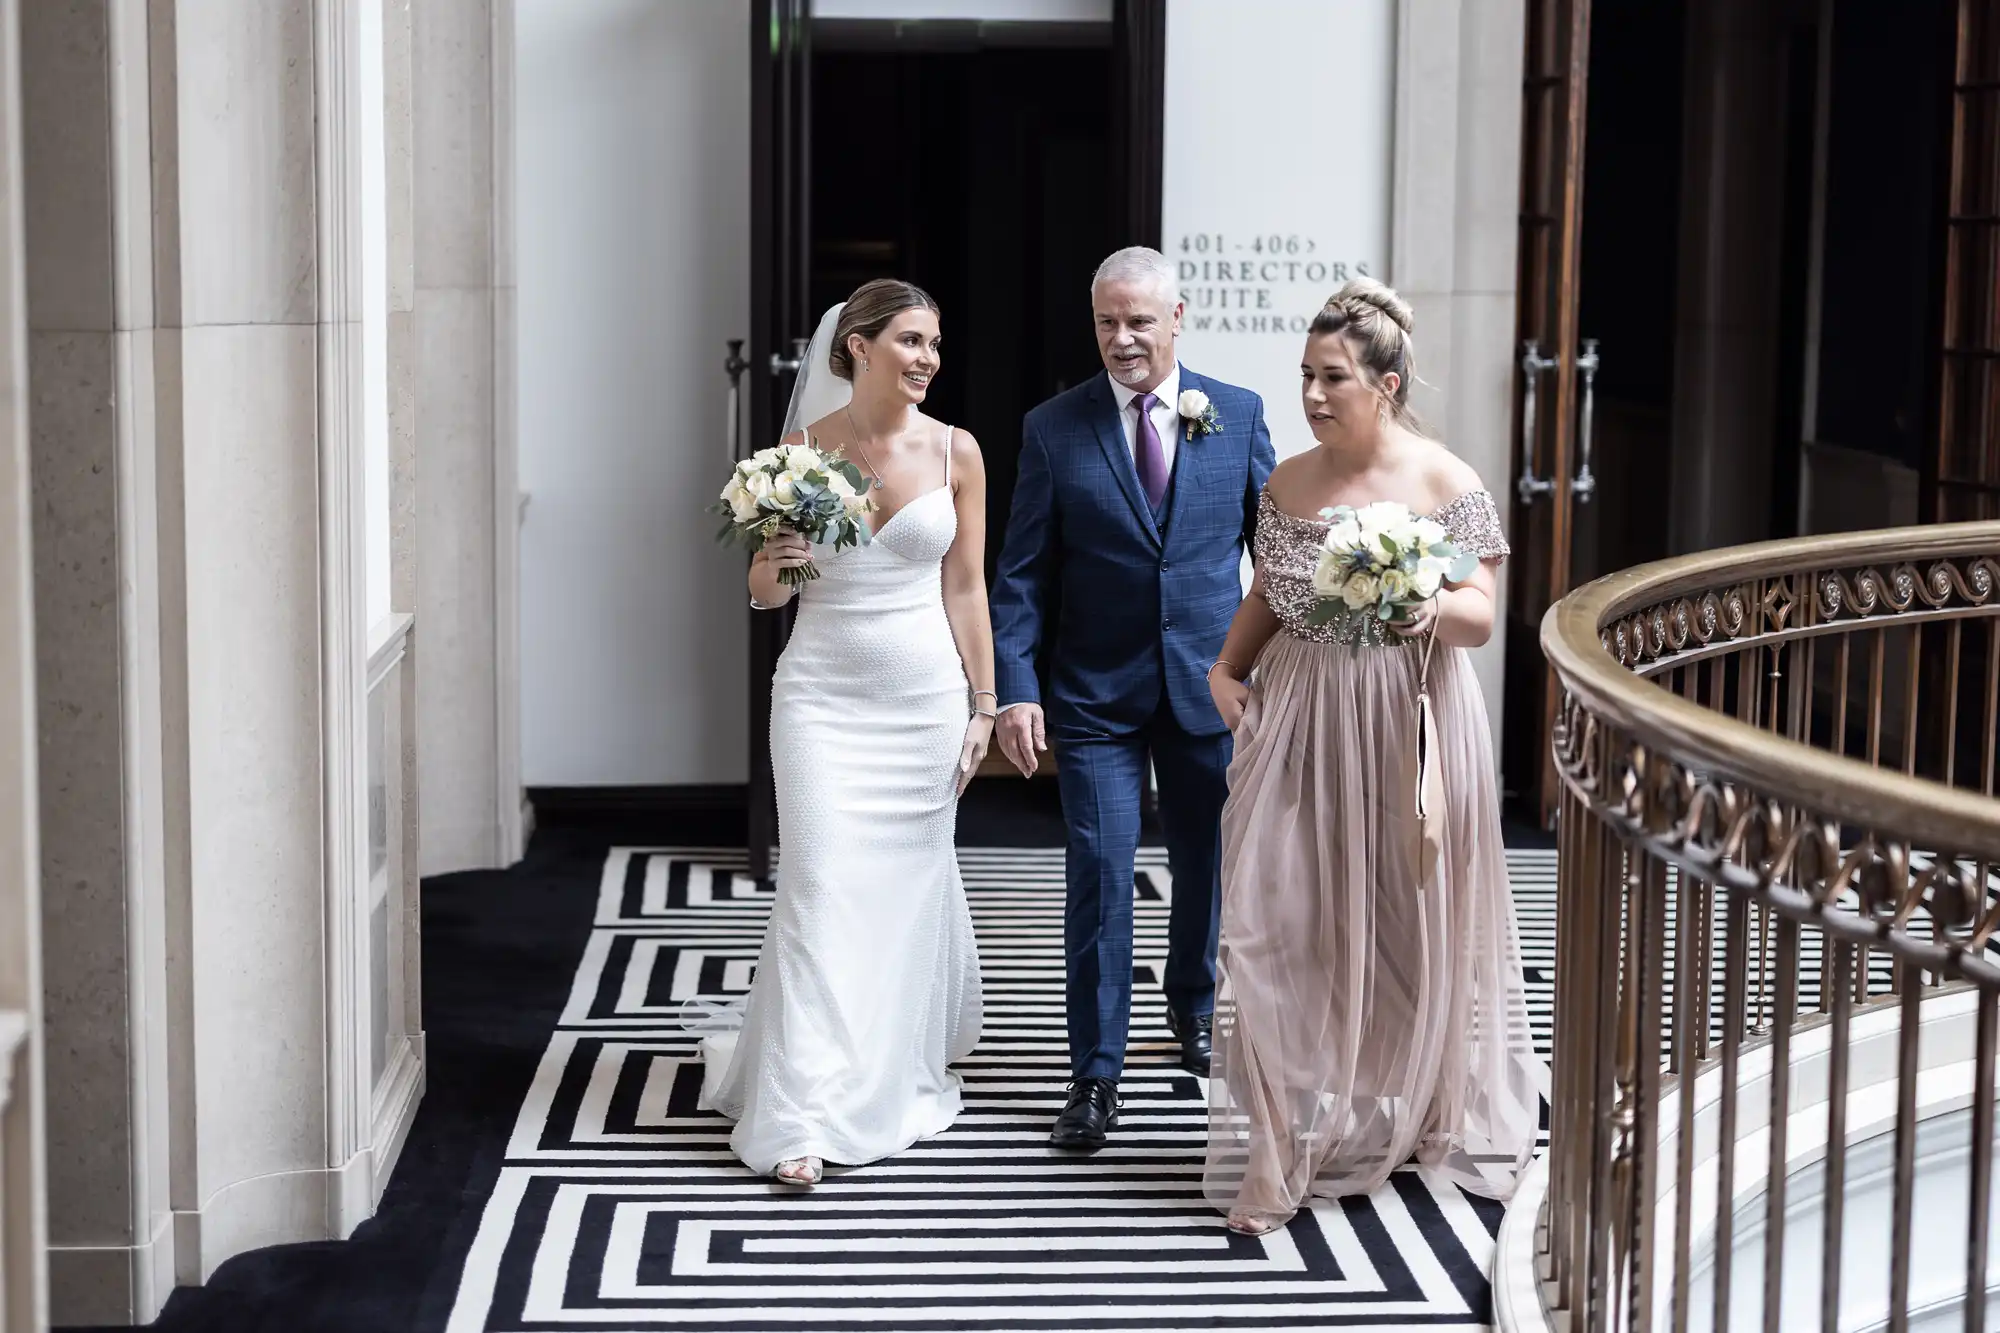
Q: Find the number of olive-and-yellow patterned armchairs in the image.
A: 0